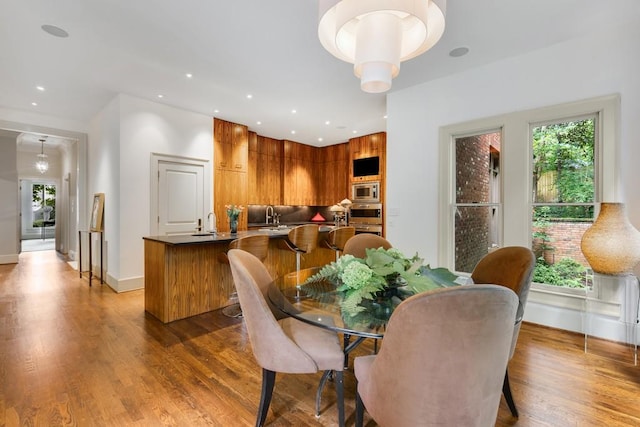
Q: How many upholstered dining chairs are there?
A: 4